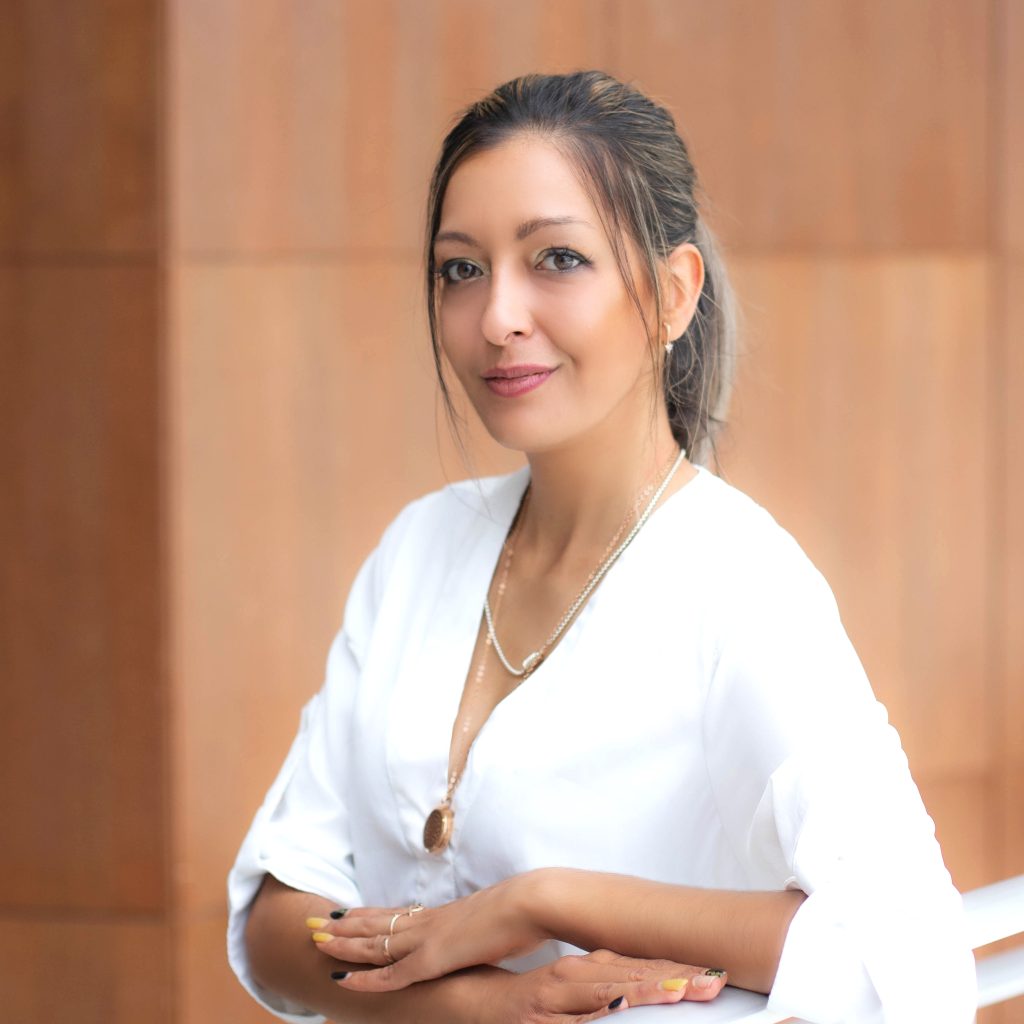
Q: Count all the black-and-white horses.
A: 0